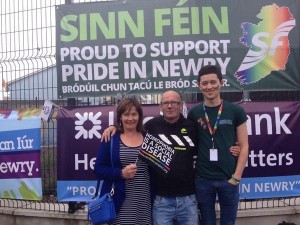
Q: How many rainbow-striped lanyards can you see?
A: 1